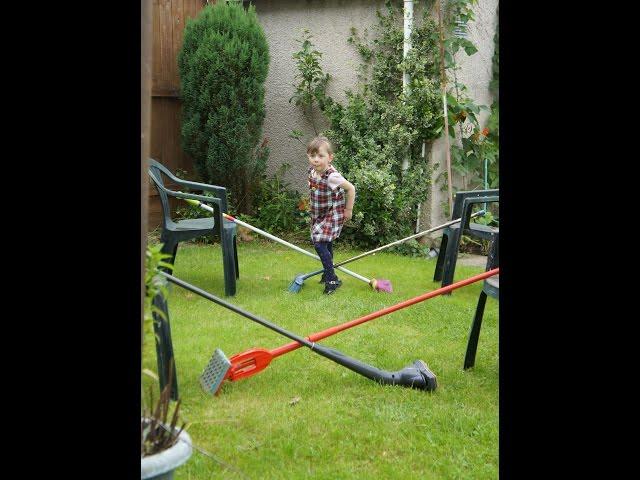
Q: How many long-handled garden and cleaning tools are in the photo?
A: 4